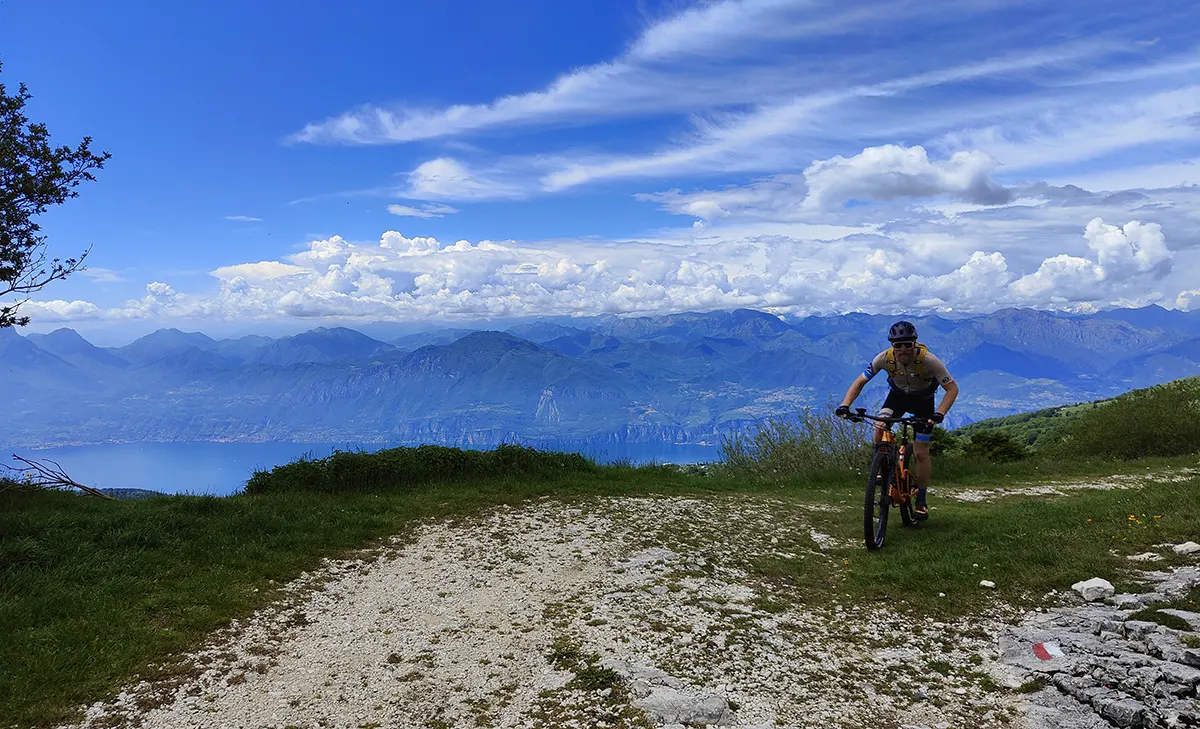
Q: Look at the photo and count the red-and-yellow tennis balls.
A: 0